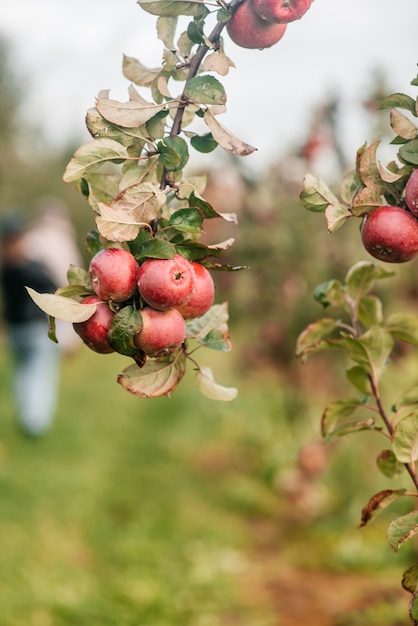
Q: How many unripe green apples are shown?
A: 0